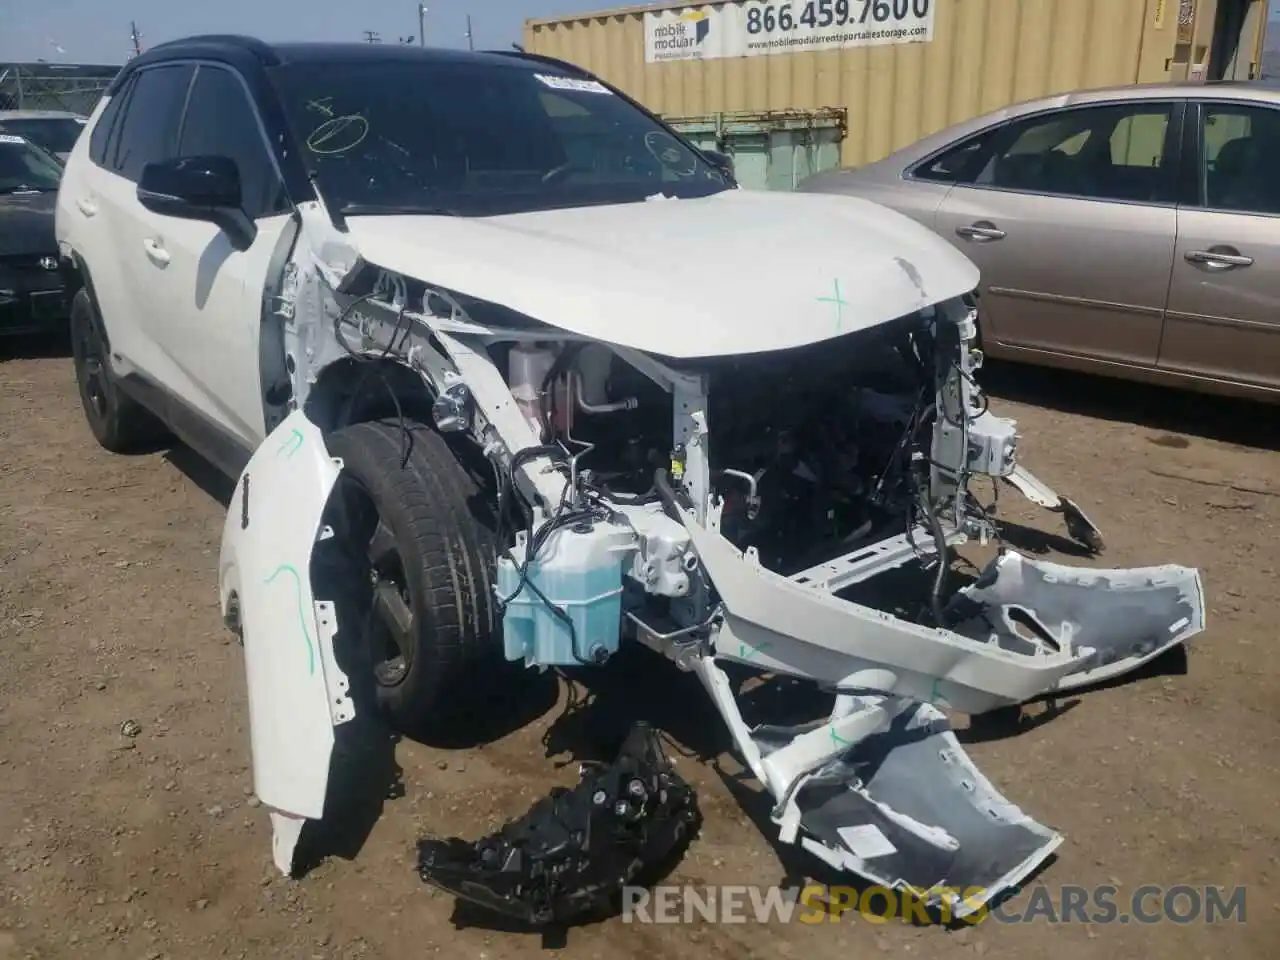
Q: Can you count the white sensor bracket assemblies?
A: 2